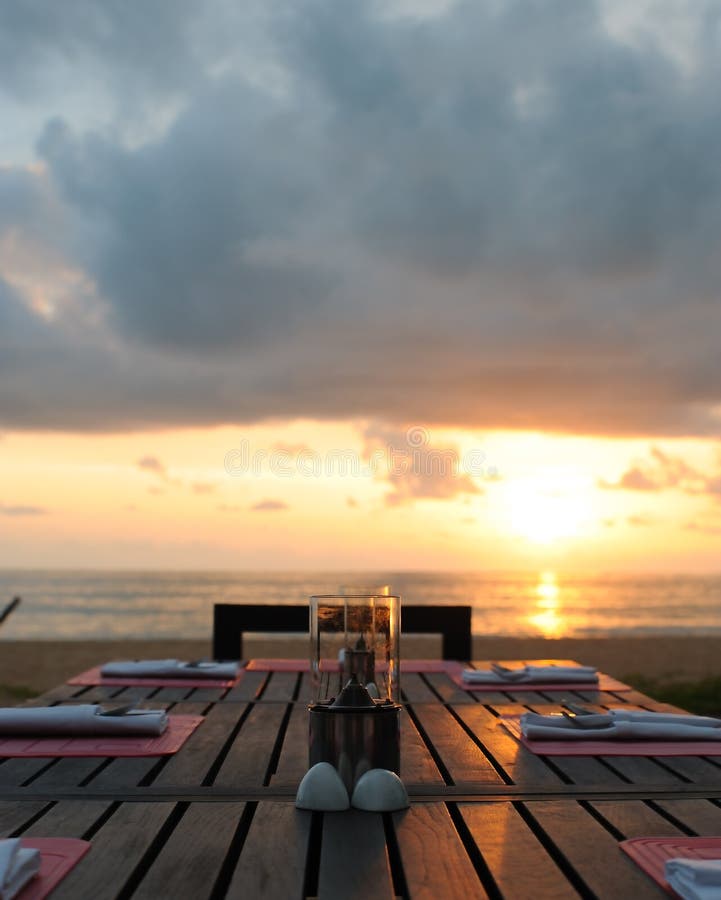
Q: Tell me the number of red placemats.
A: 7